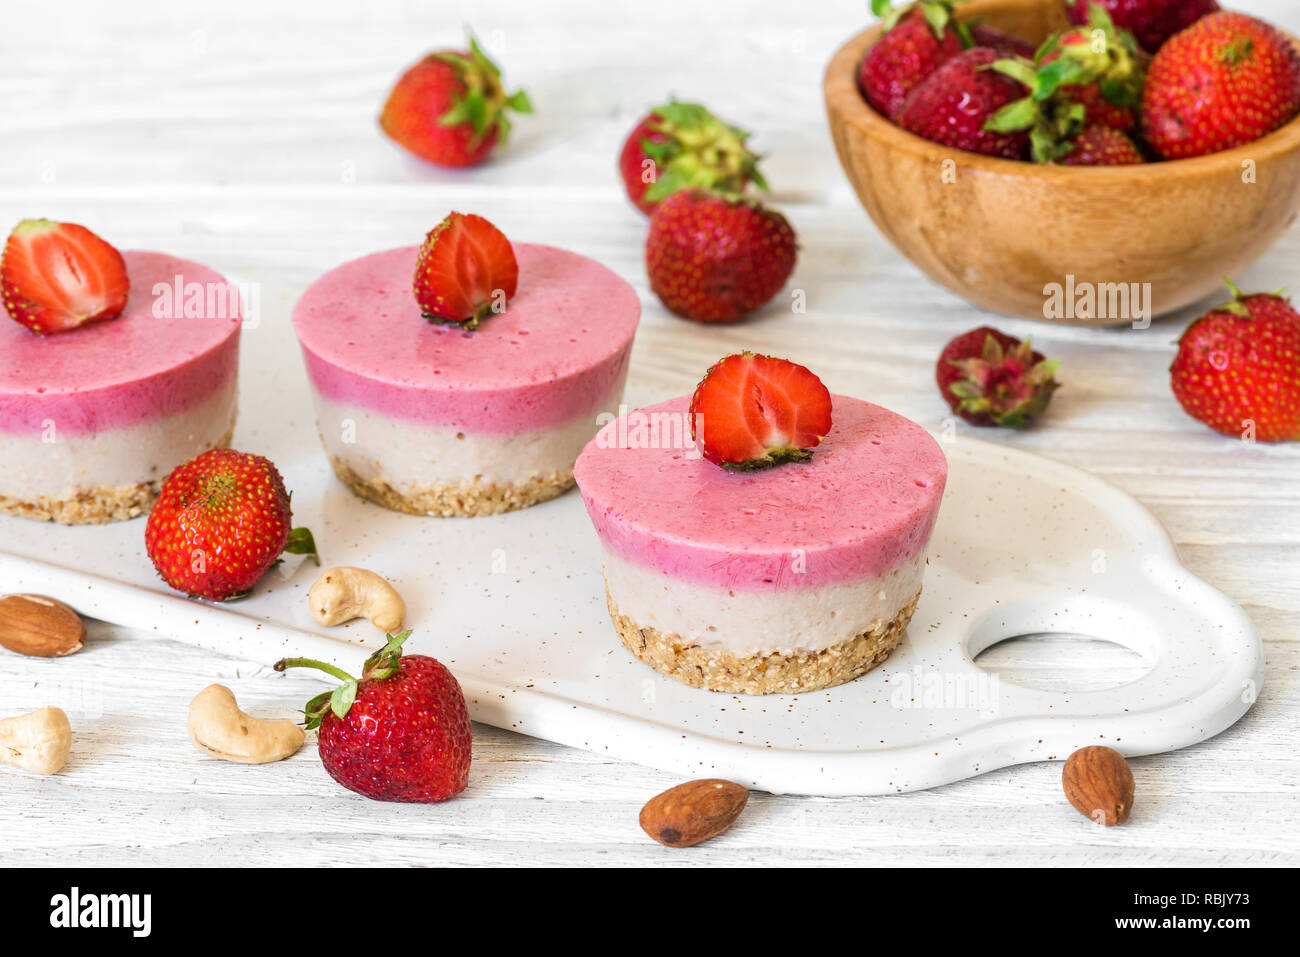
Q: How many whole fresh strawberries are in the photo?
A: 14